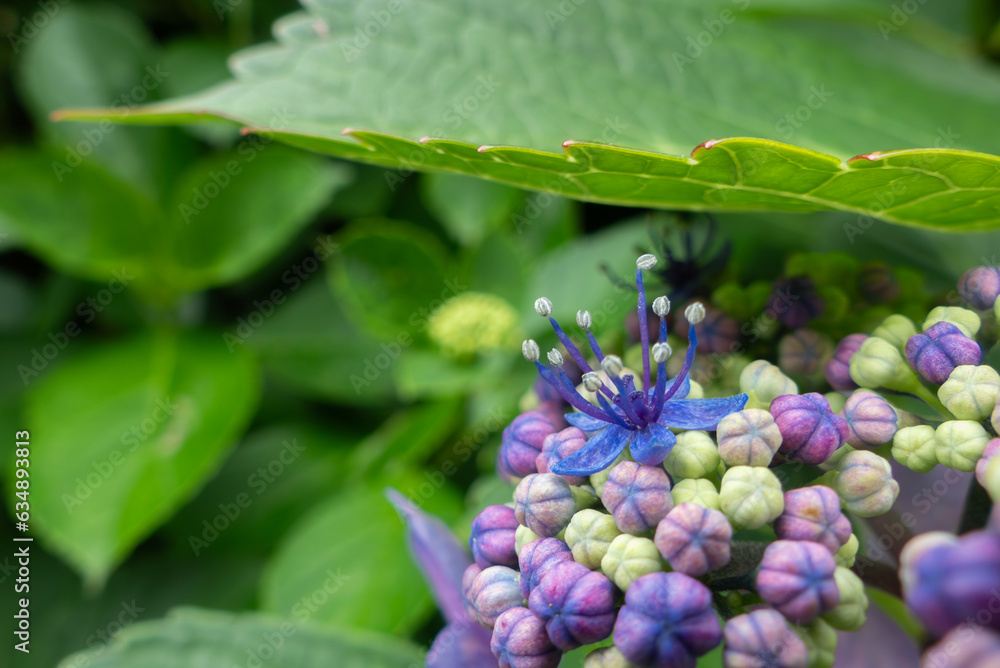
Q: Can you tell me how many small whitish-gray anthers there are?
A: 10